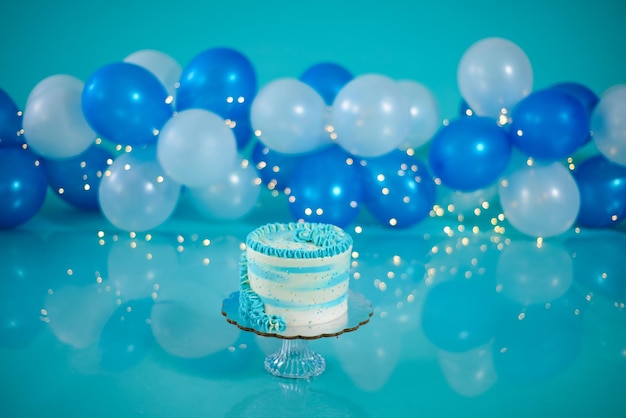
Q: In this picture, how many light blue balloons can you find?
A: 11